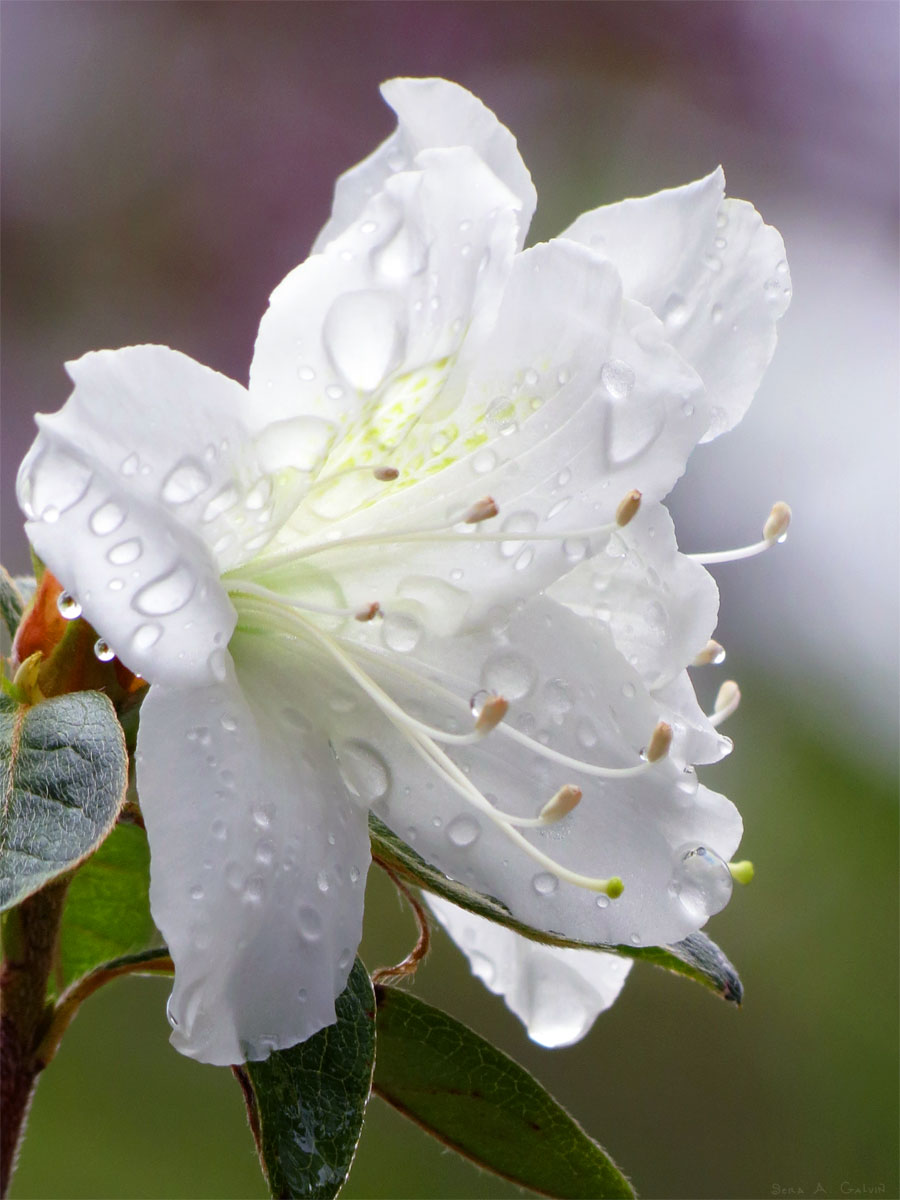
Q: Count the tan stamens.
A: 10